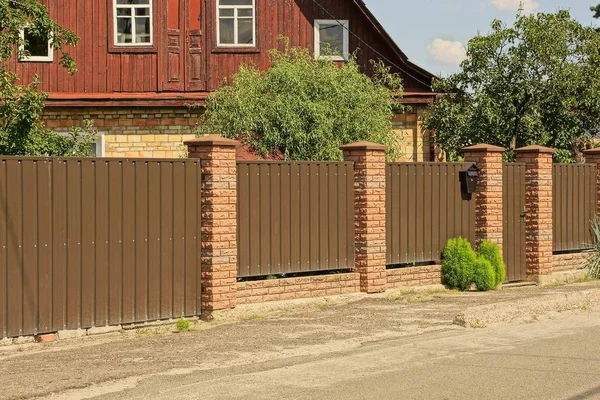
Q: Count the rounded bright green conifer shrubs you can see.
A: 3